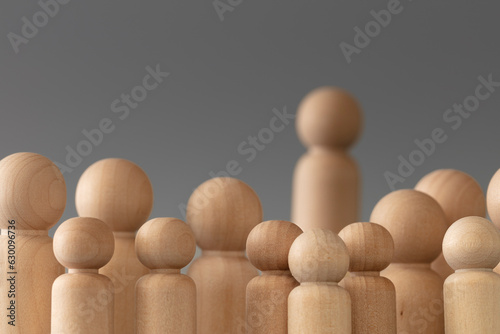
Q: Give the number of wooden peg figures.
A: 13